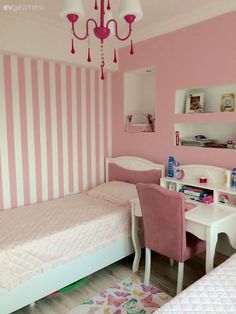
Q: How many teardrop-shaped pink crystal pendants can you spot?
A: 7